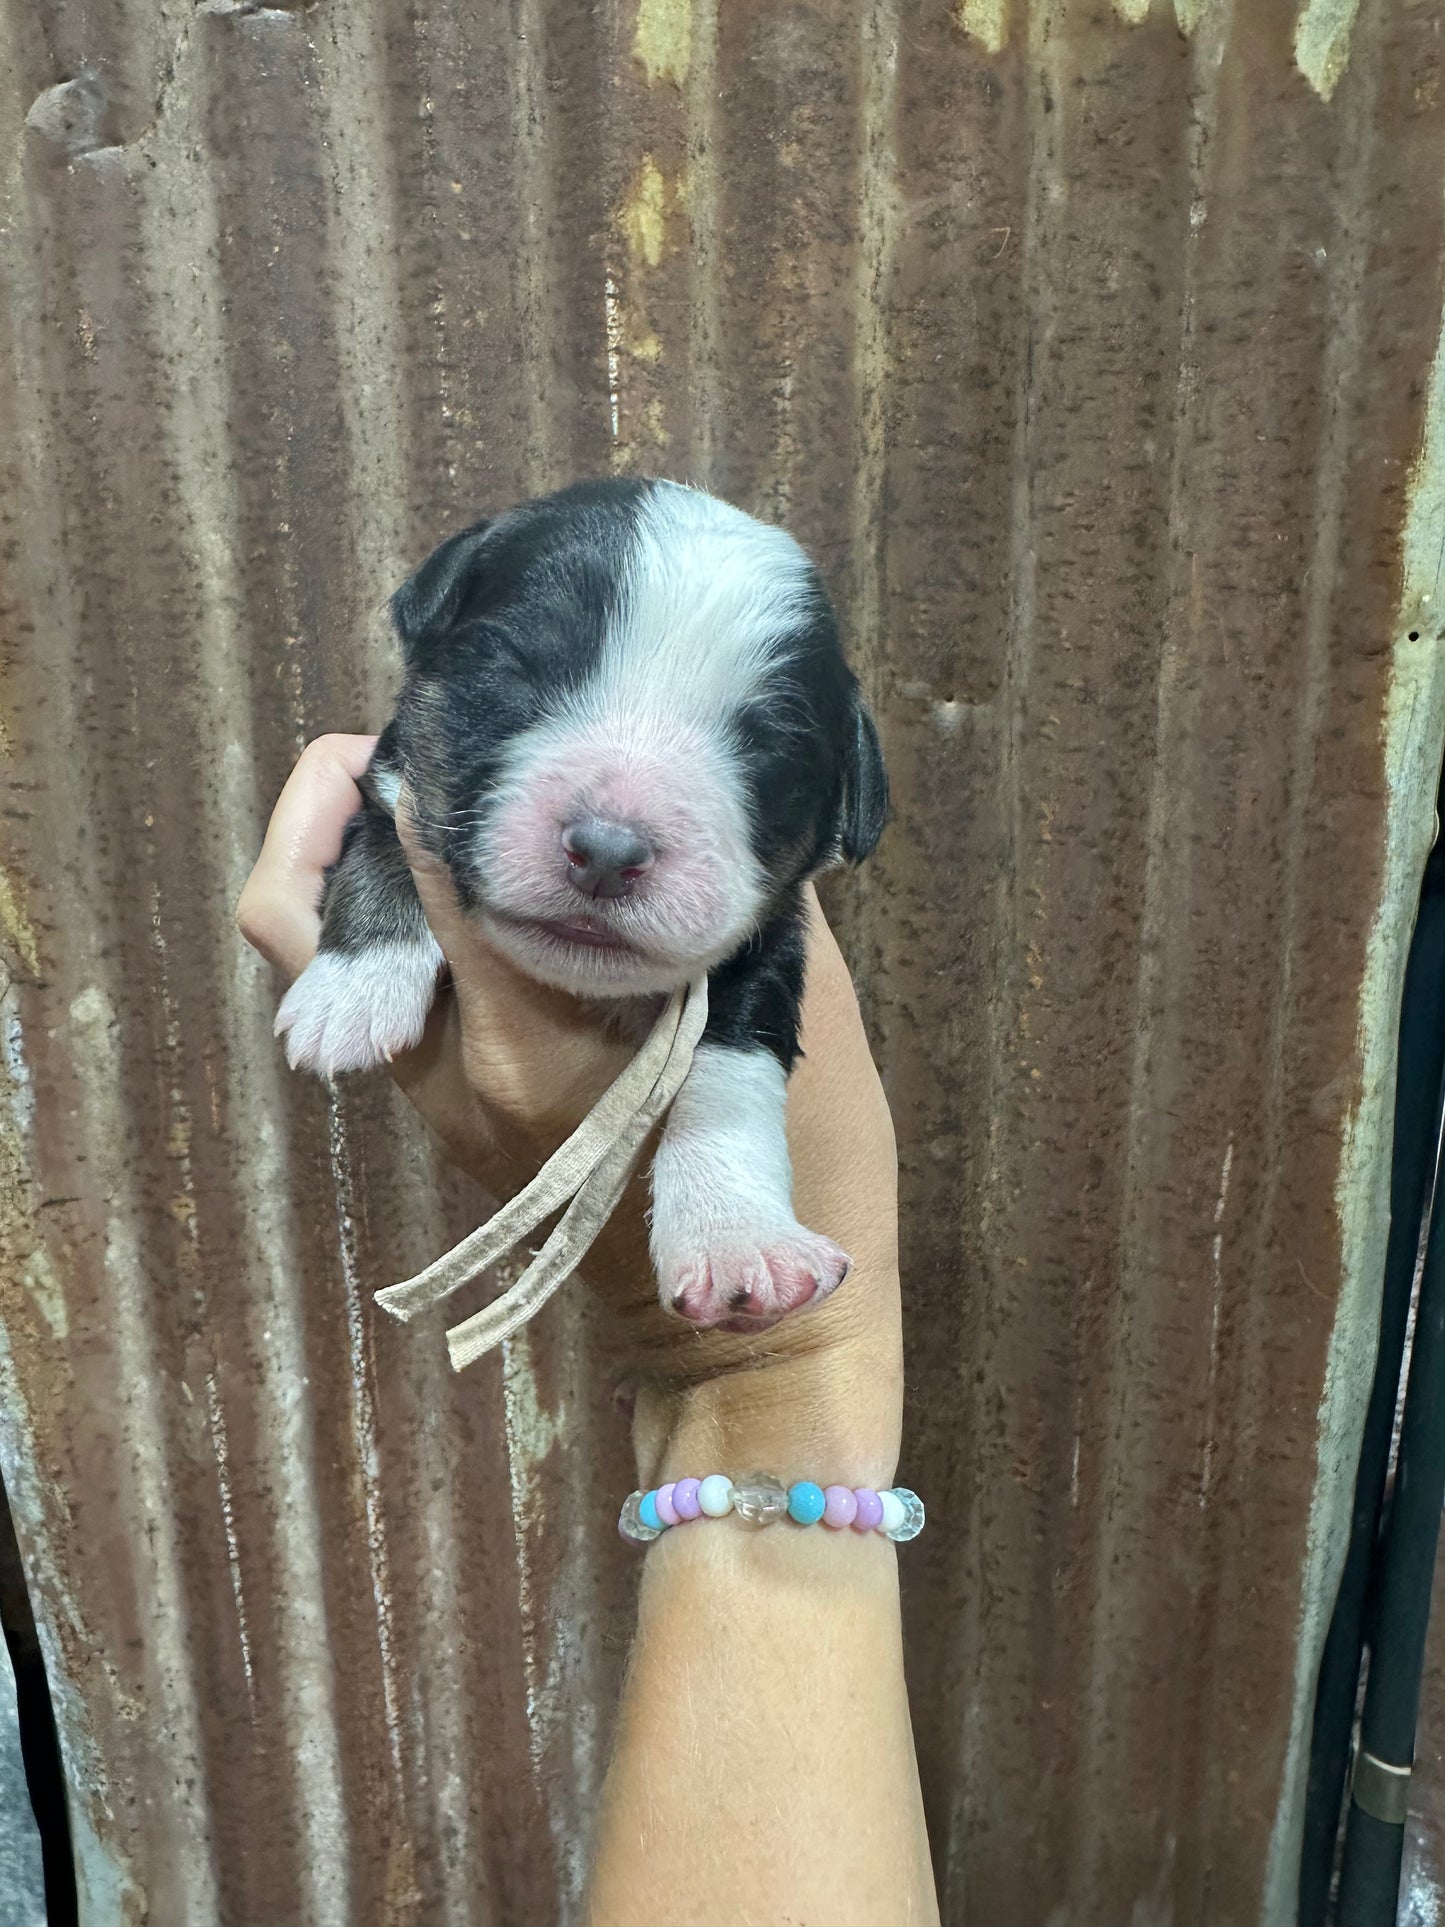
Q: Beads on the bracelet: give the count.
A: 11